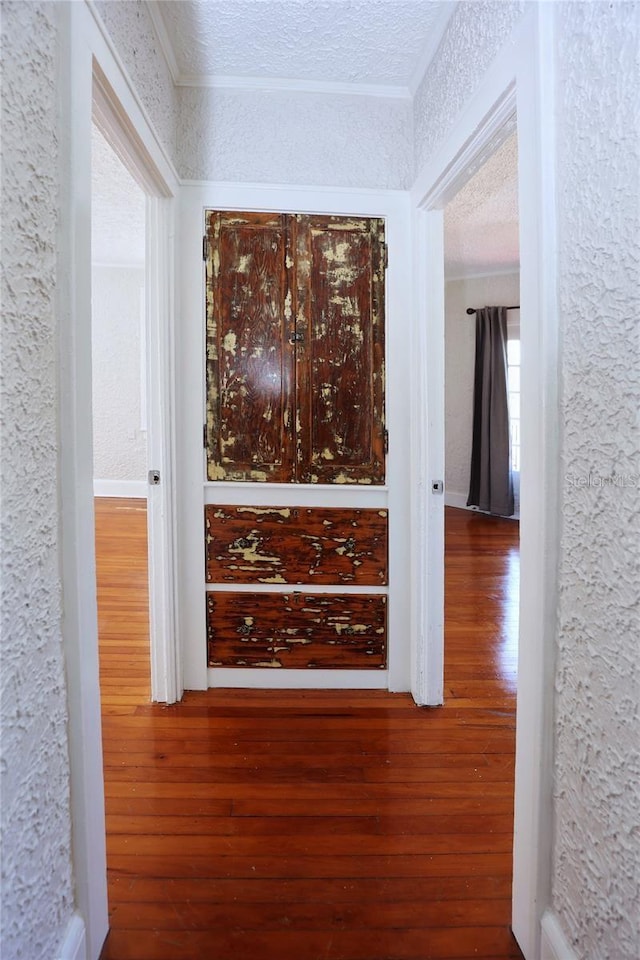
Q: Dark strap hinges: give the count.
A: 4